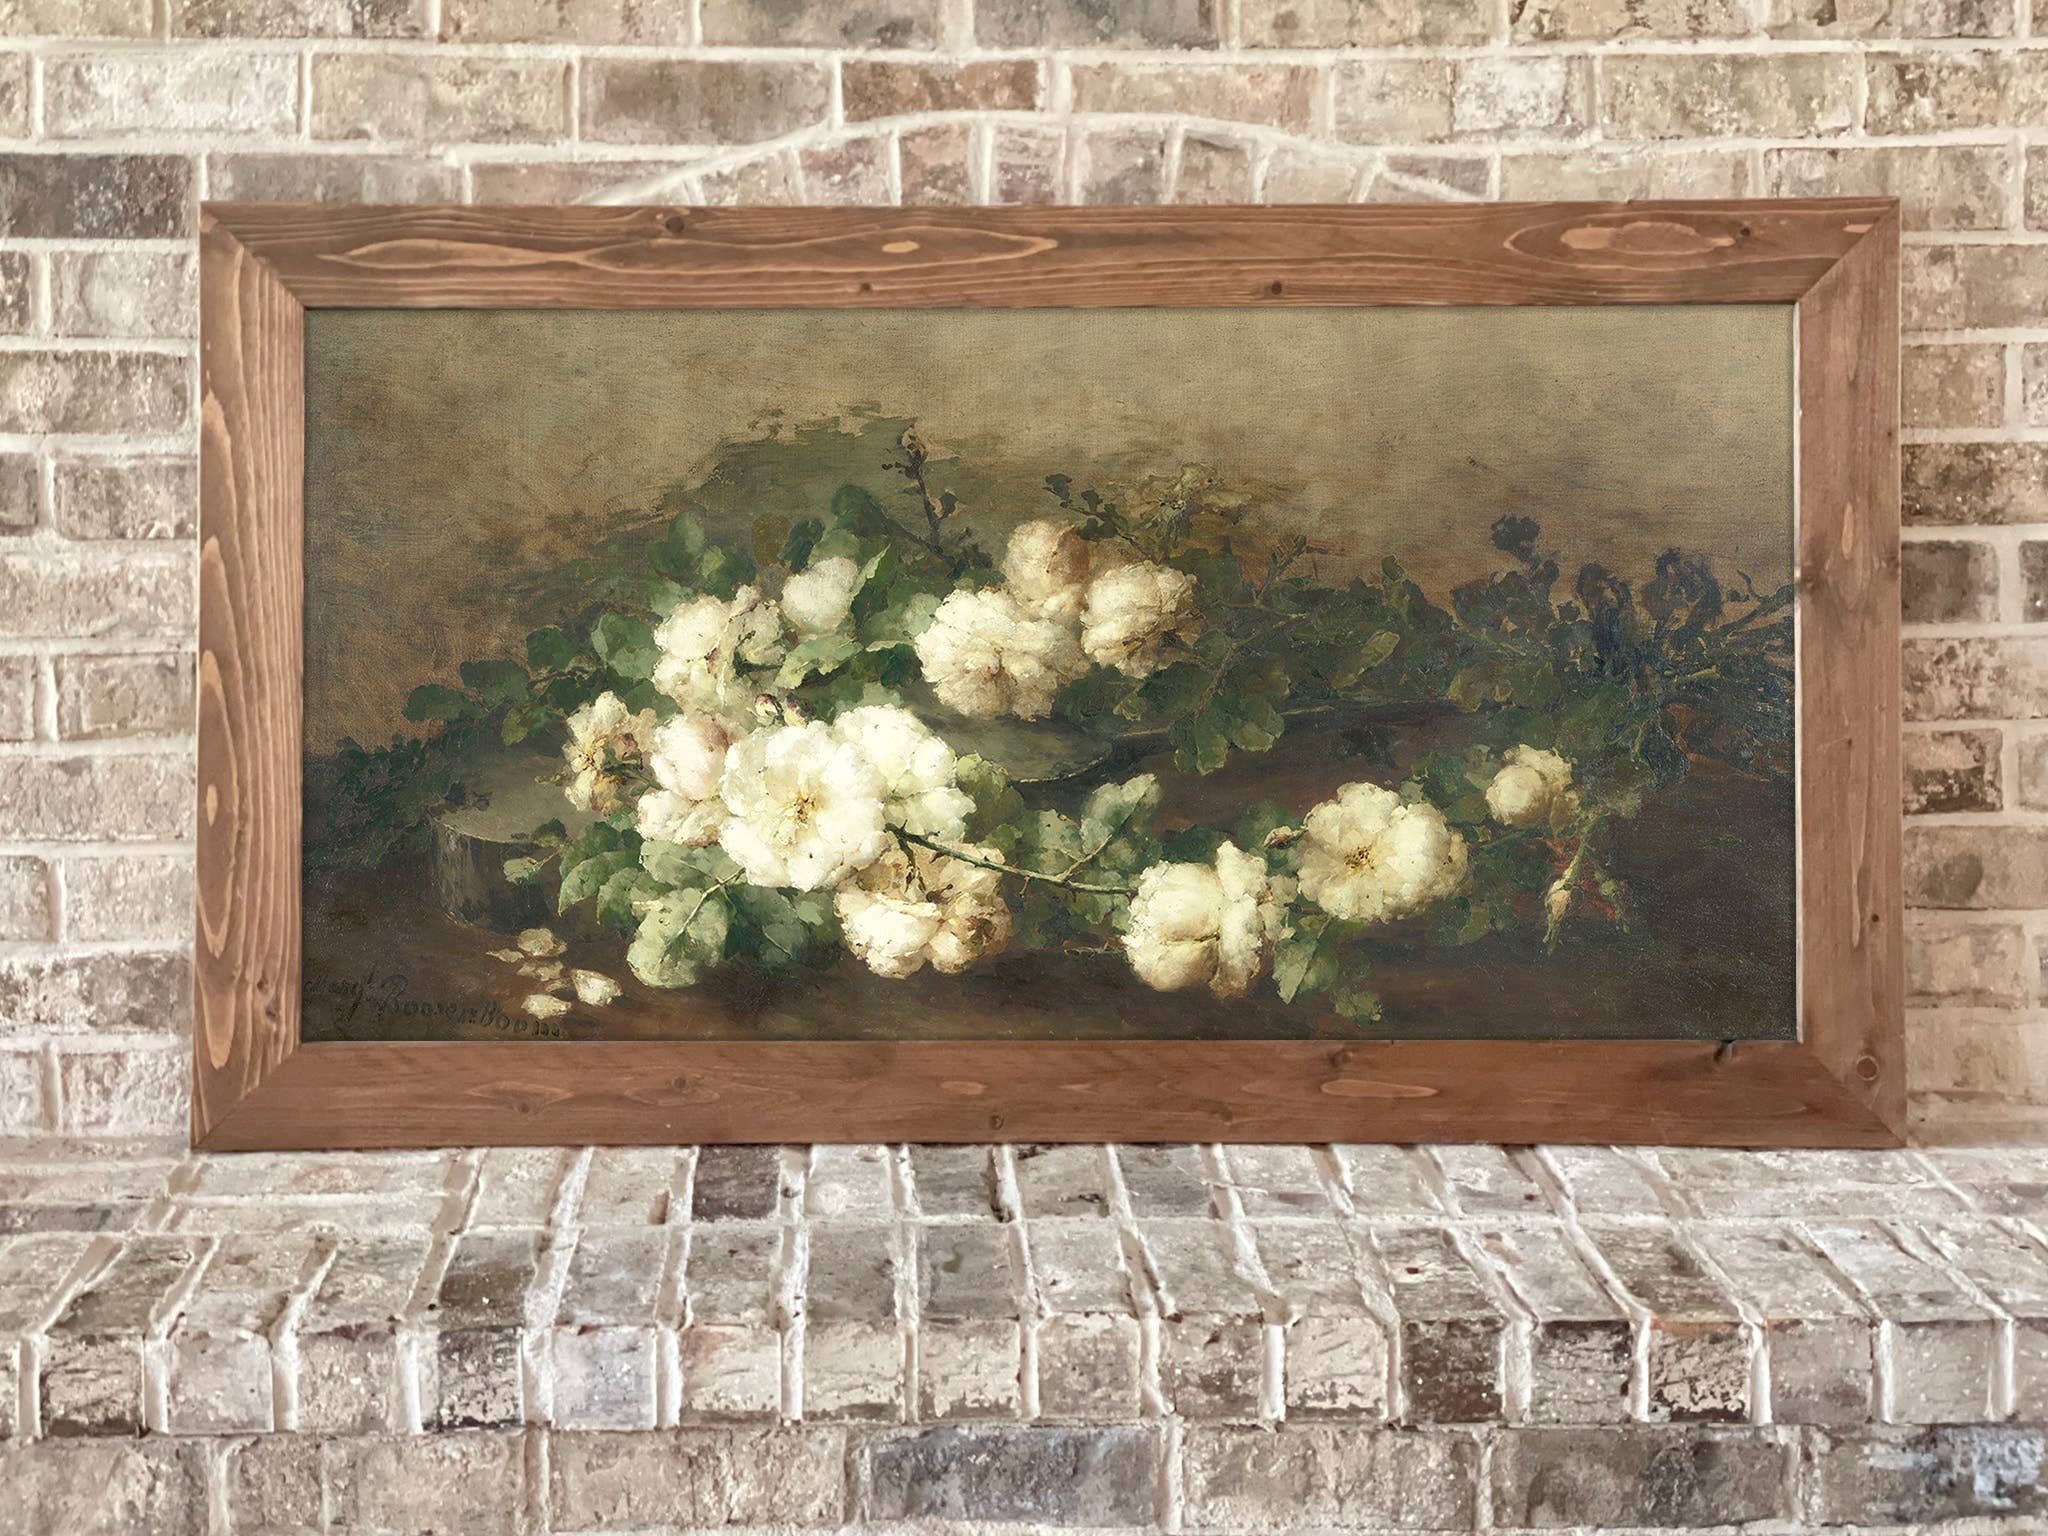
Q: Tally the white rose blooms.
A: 13